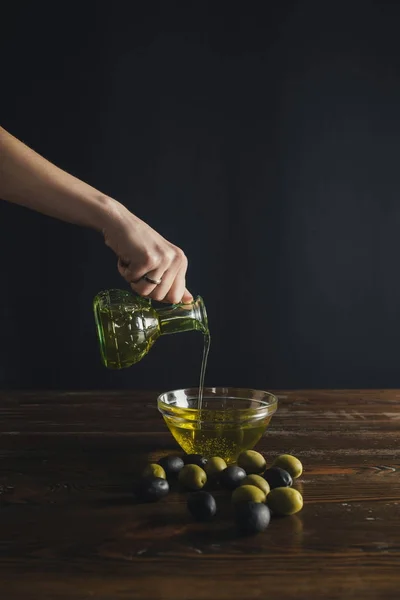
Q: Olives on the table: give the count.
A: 15